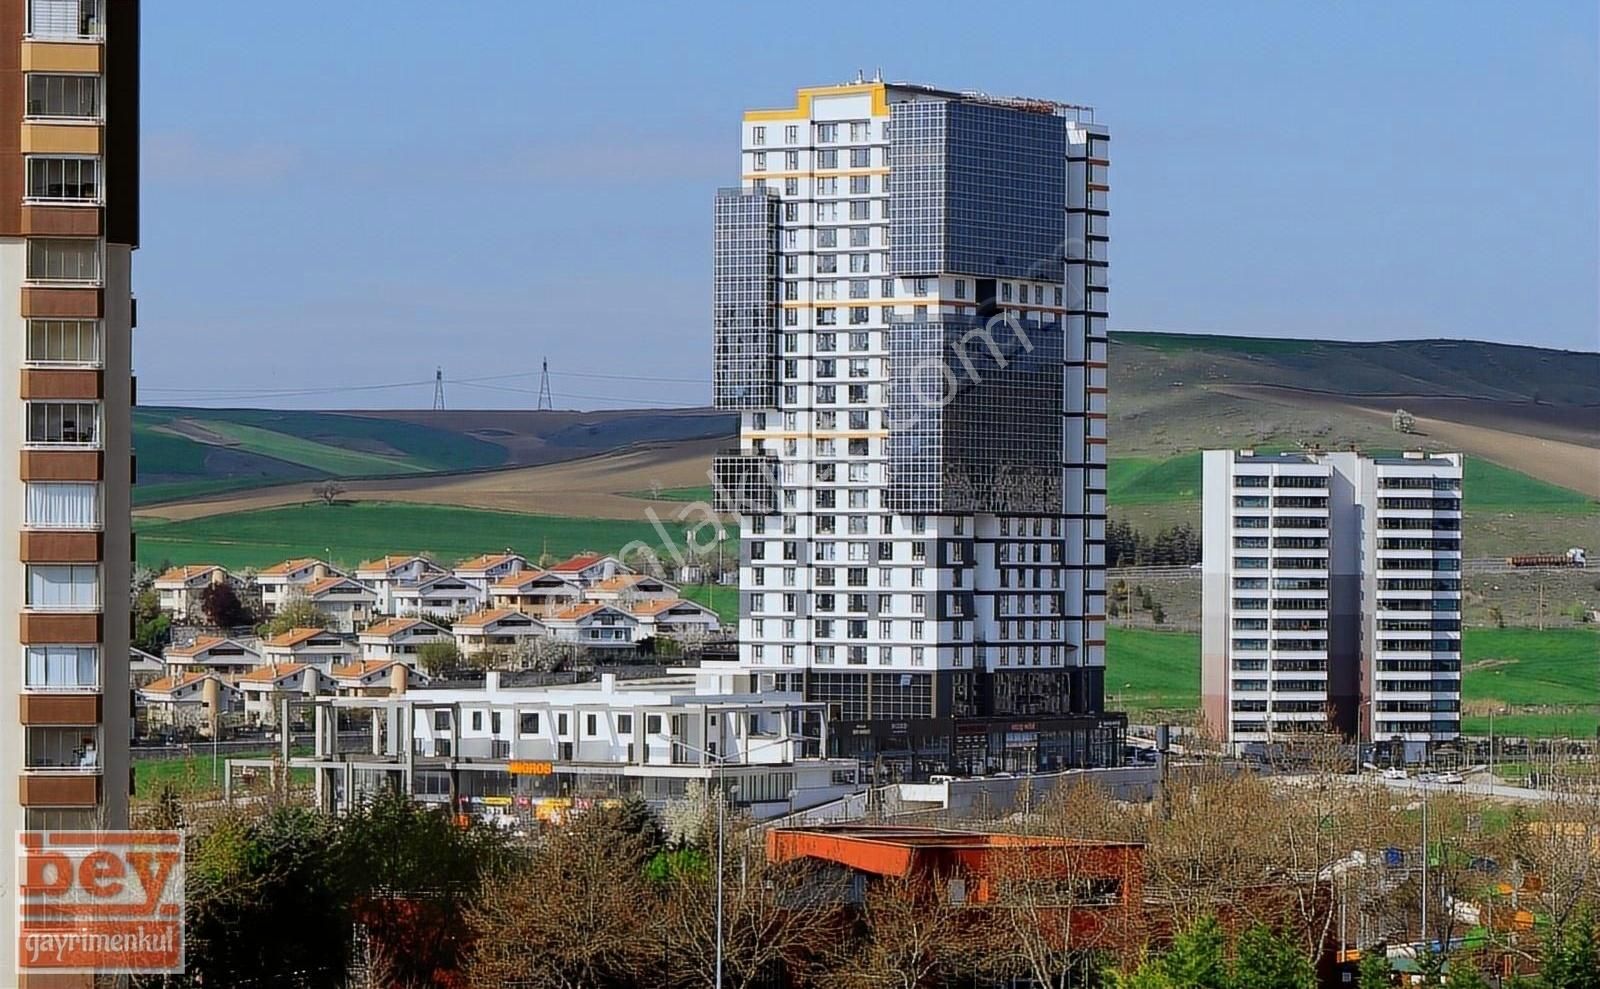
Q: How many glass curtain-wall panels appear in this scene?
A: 4